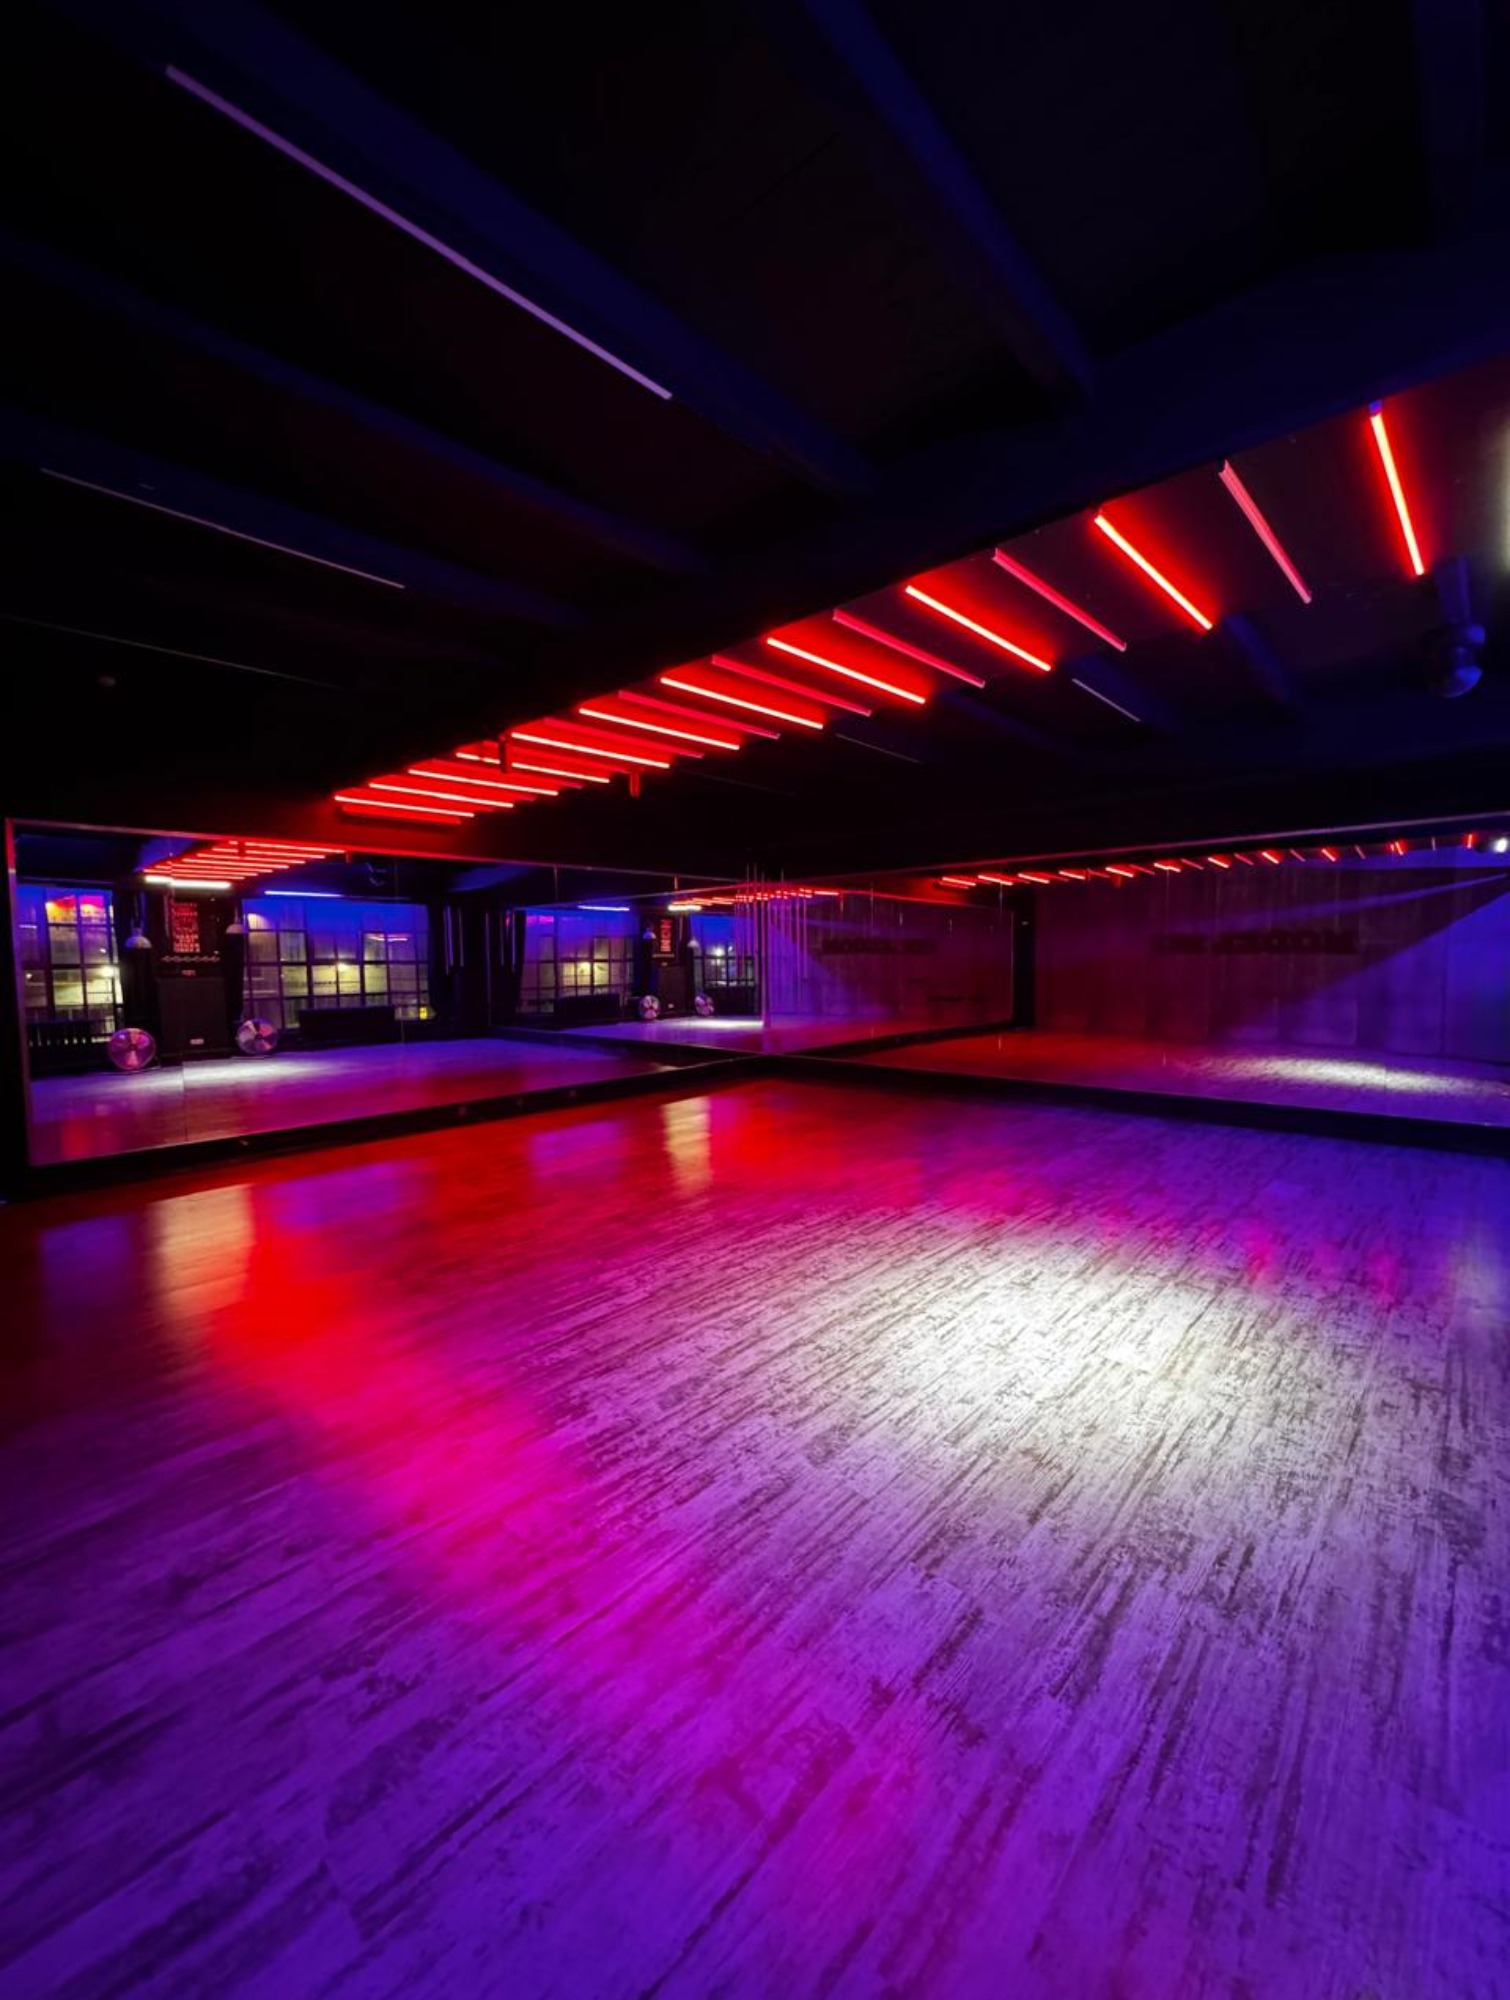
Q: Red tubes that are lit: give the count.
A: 11